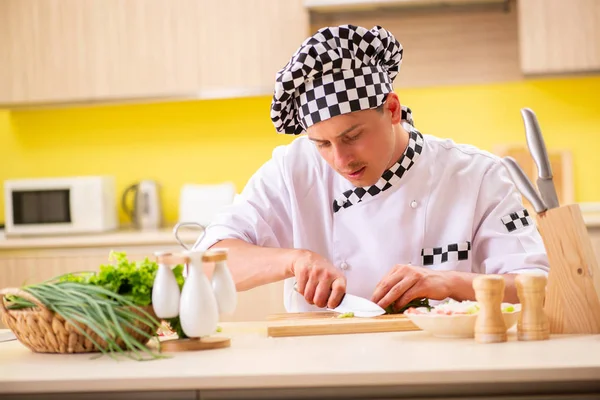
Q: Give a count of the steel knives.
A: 3